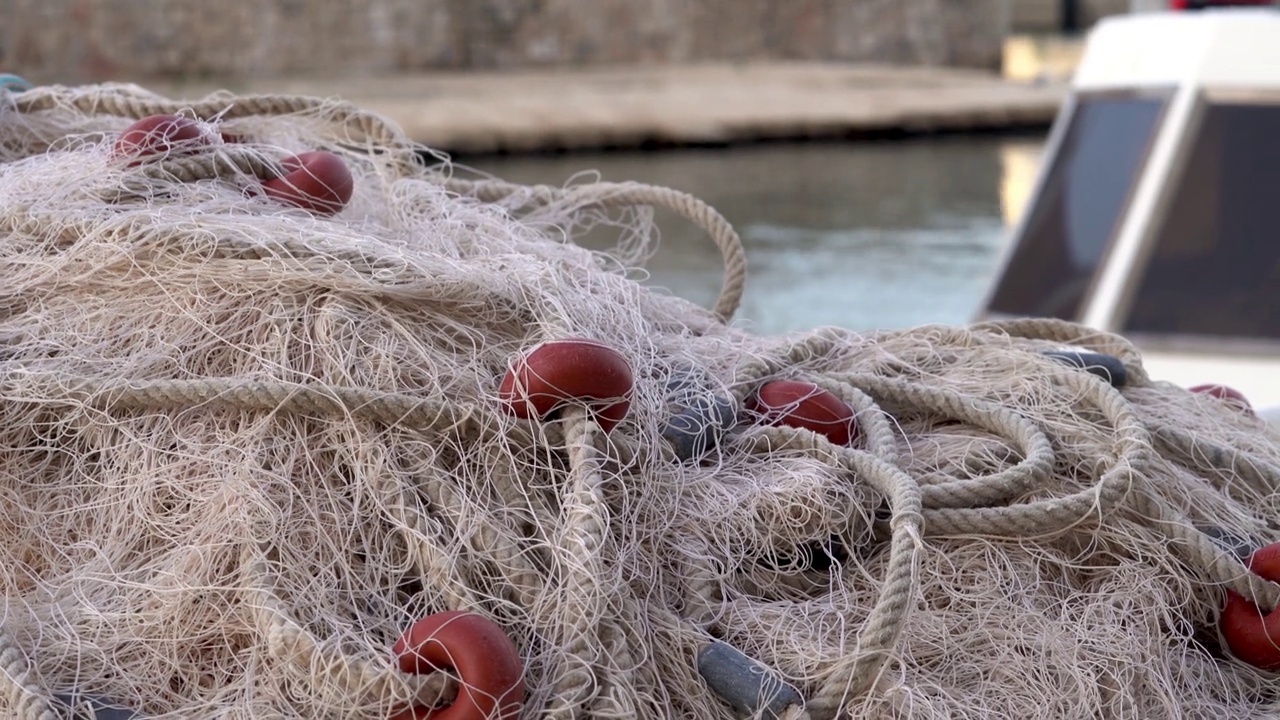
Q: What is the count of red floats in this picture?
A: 7